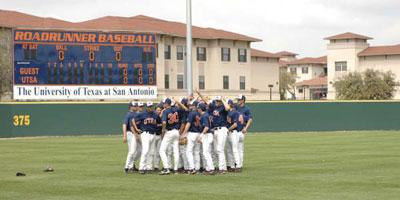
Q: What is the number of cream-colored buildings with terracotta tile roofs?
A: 3